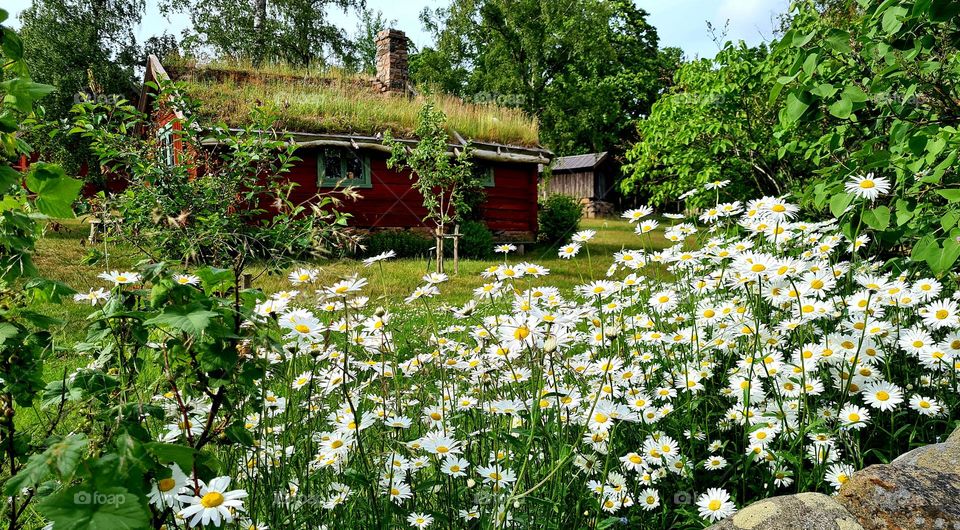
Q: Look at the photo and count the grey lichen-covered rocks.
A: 3